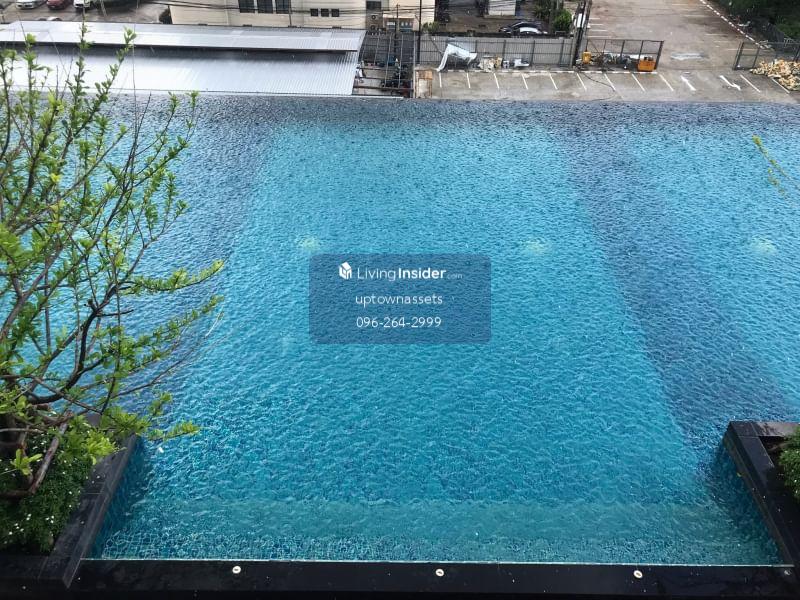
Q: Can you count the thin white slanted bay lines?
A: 11